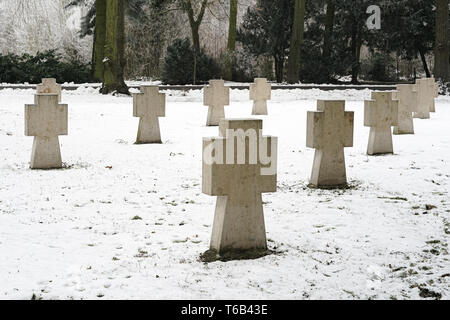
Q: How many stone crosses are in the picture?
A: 11